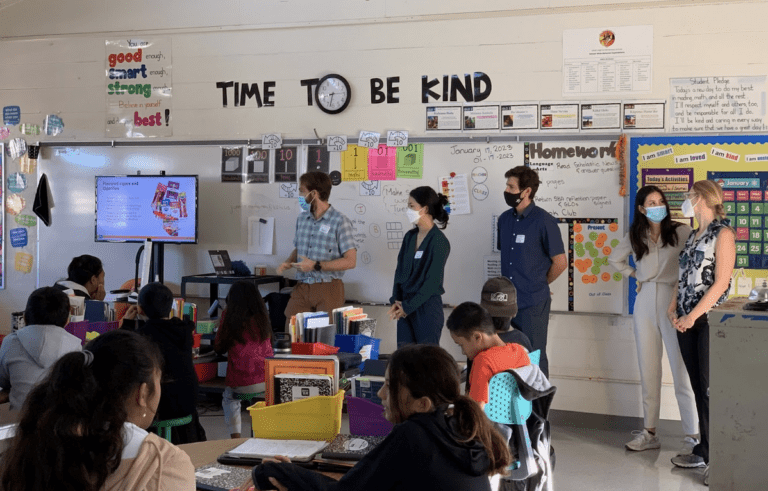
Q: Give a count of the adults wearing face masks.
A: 5